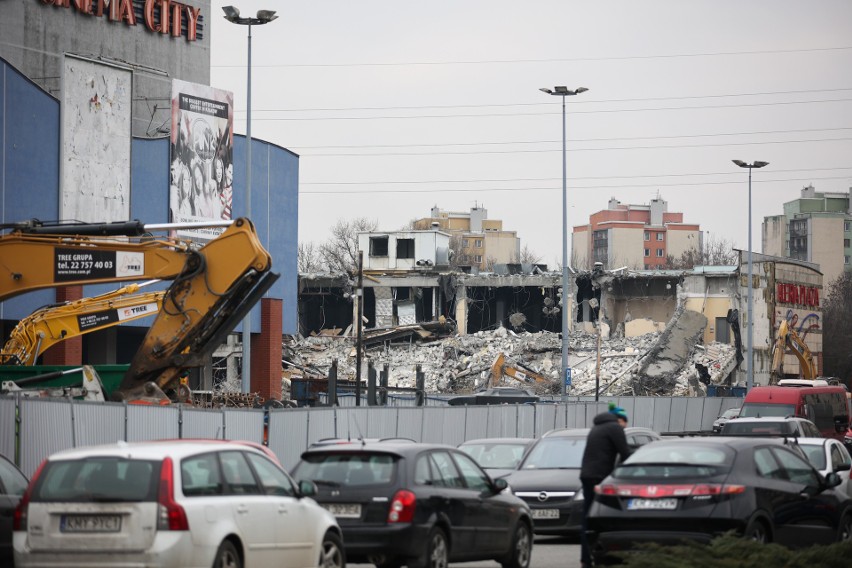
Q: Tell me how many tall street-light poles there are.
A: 3